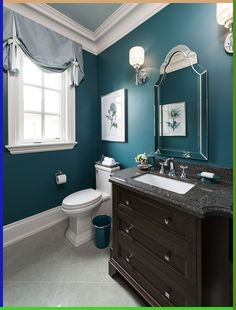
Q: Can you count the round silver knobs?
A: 6